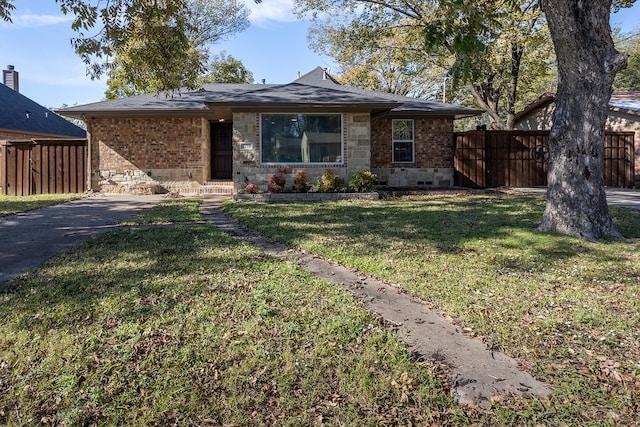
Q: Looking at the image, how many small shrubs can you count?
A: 5